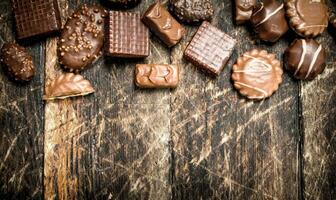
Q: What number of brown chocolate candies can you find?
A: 15